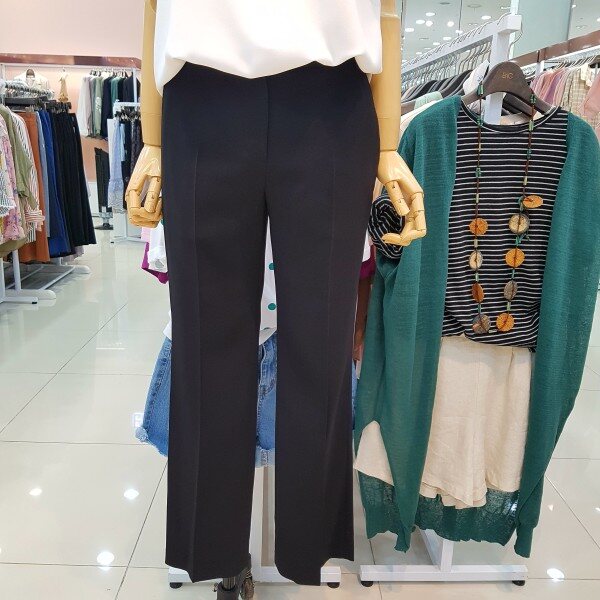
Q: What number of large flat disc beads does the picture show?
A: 9